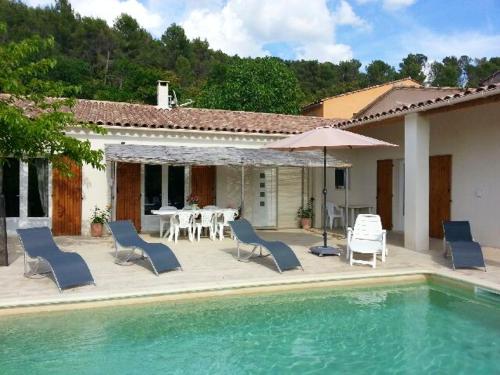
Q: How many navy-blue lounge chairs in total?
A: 4